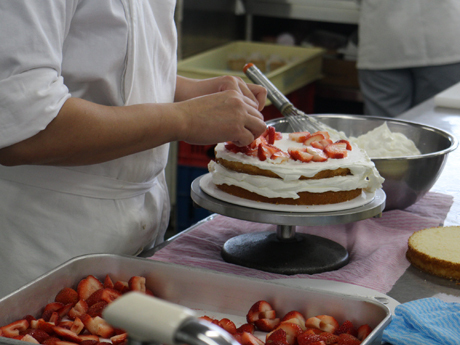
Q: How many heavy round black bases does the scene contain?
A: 1